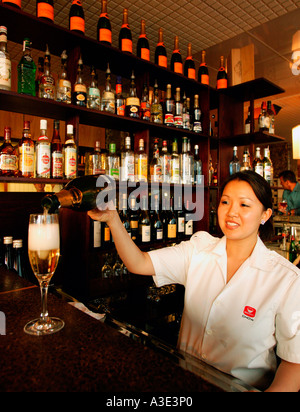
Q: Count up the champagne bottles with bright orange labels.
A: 11